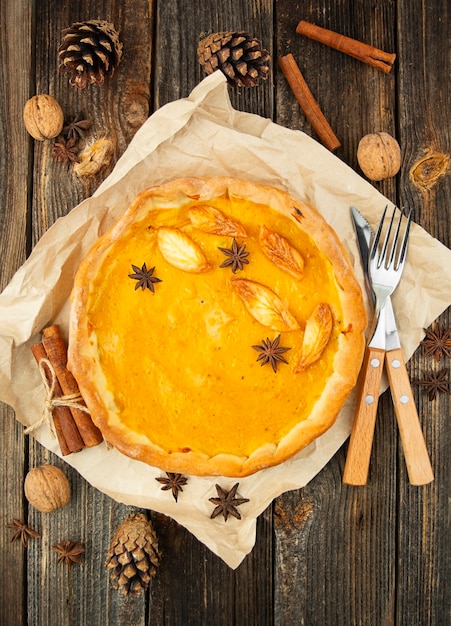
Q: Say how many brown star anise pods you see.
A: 11